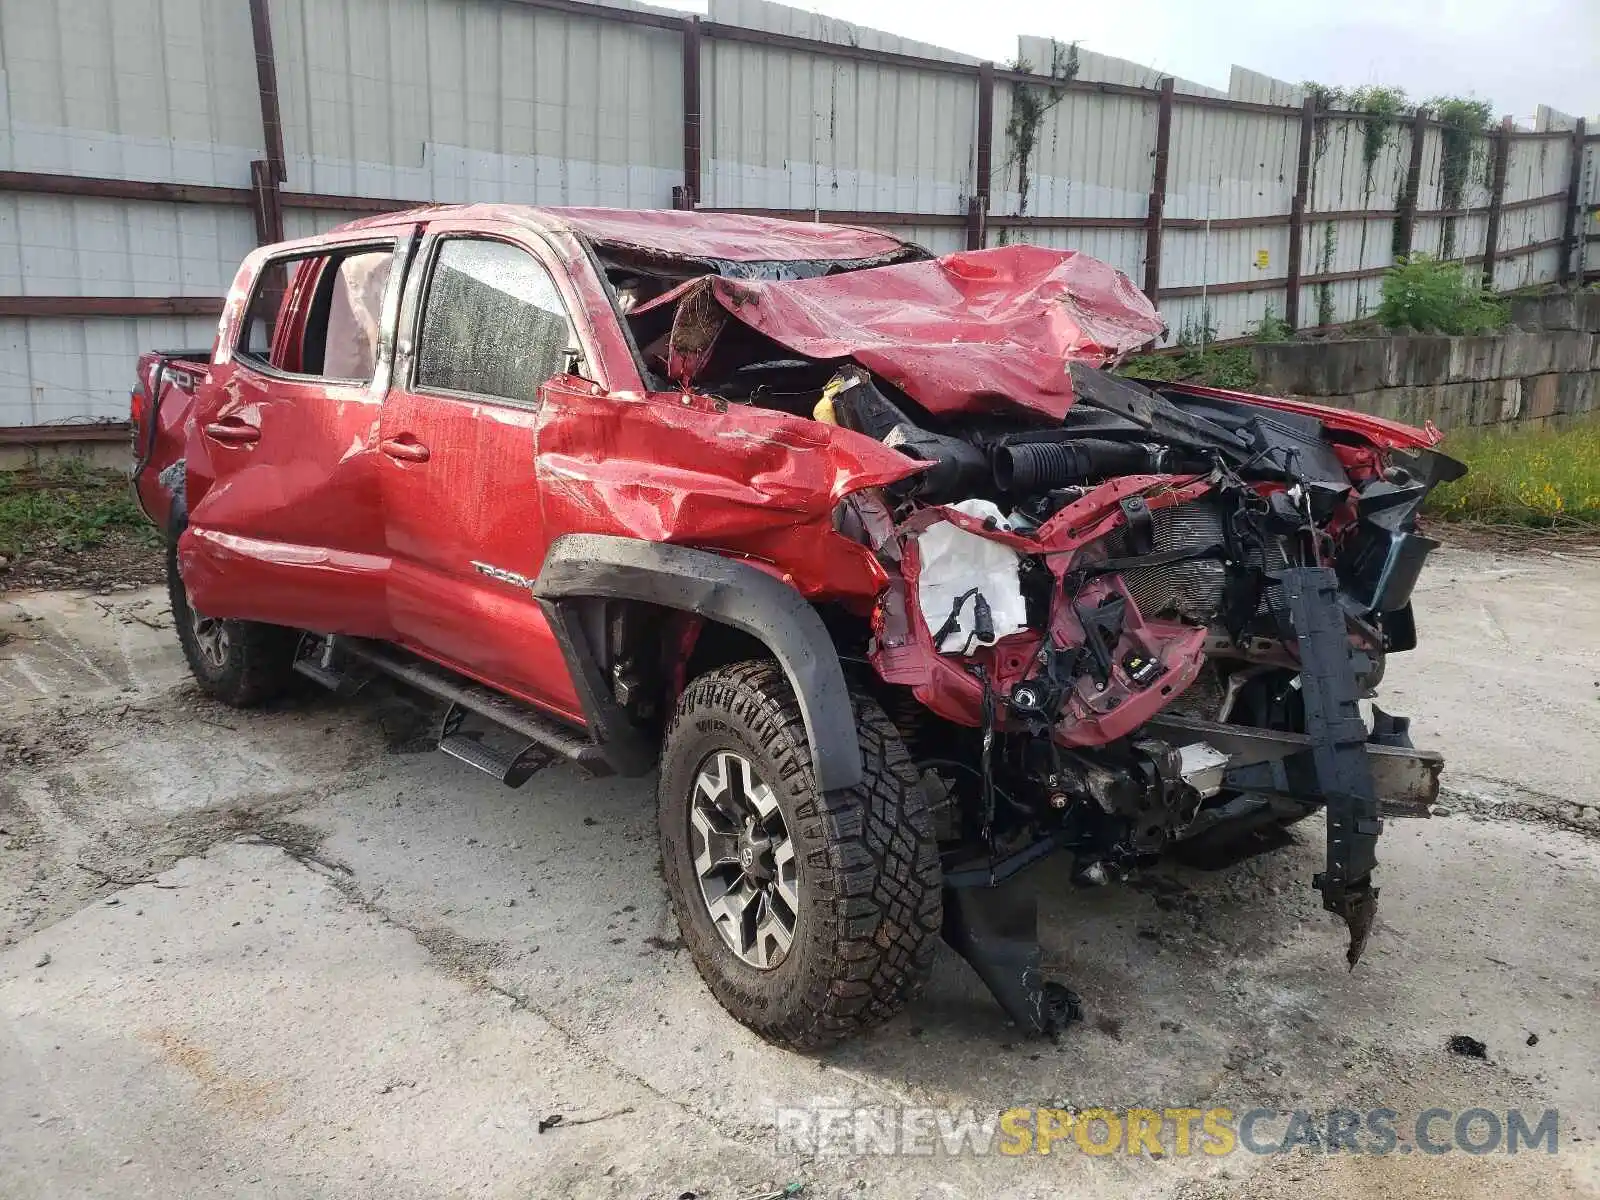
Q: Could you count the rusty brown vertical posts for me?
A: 8